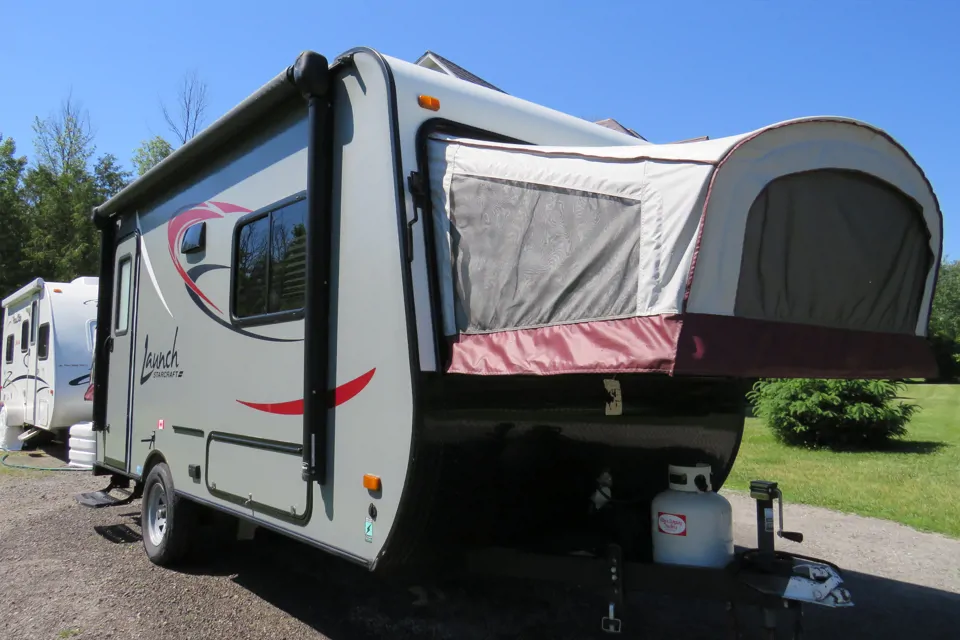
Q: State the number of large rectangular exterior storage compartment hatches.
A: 1